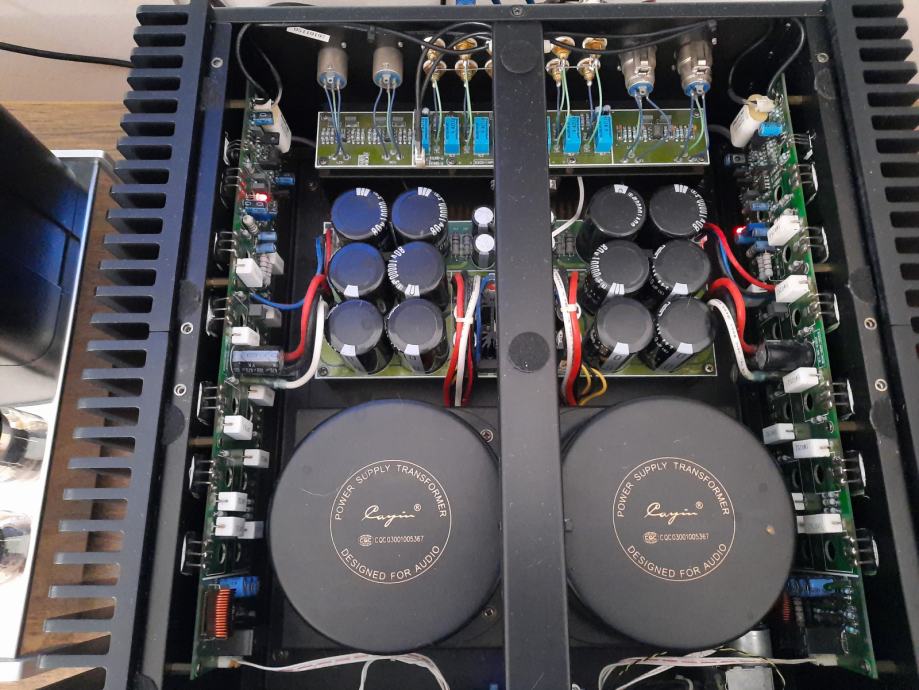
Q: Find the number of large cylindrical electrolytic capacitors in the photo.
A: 12